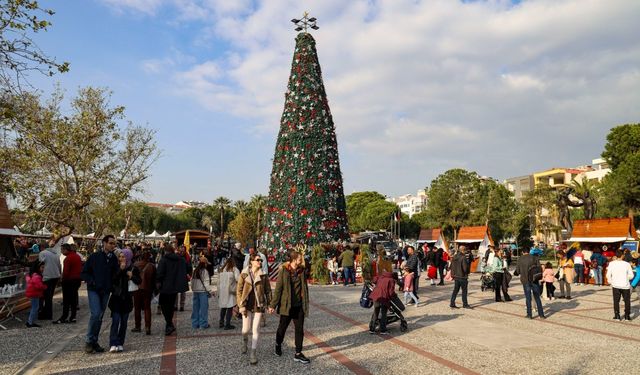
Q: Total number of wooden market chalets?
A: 5